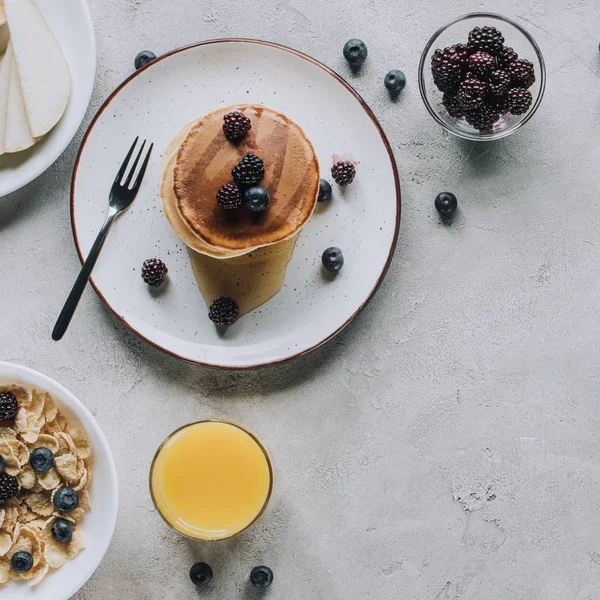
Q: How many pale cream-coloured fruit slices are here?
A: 3